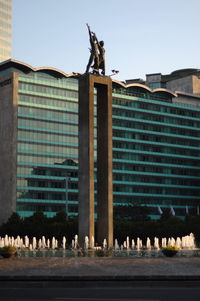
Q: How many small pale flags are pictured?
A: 4